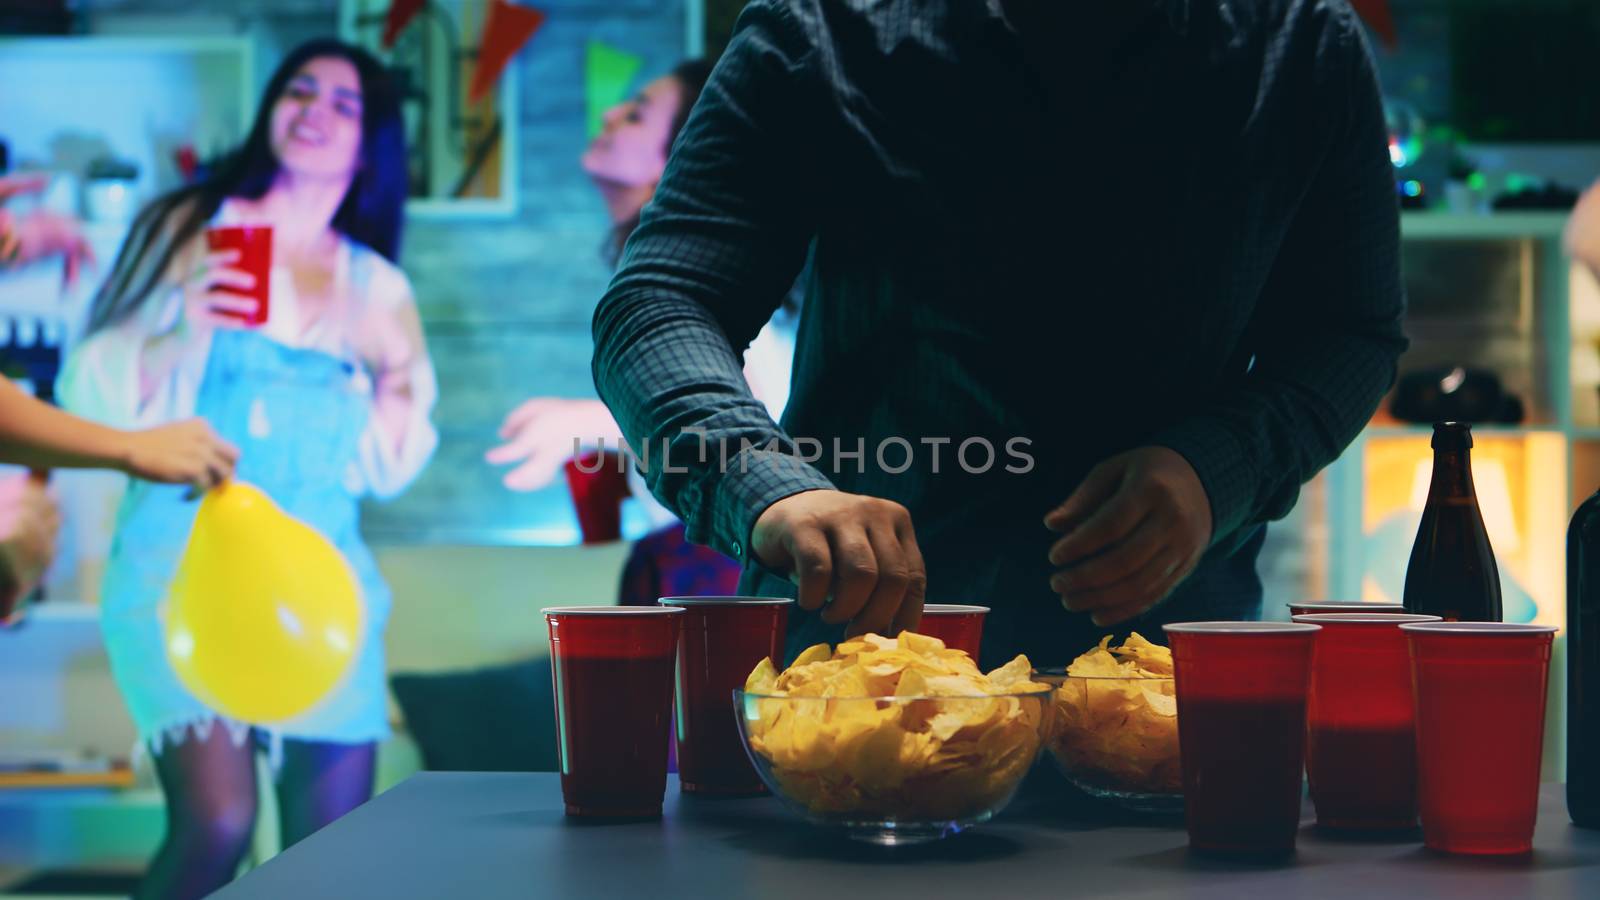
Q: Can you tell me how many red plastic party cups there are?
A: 9